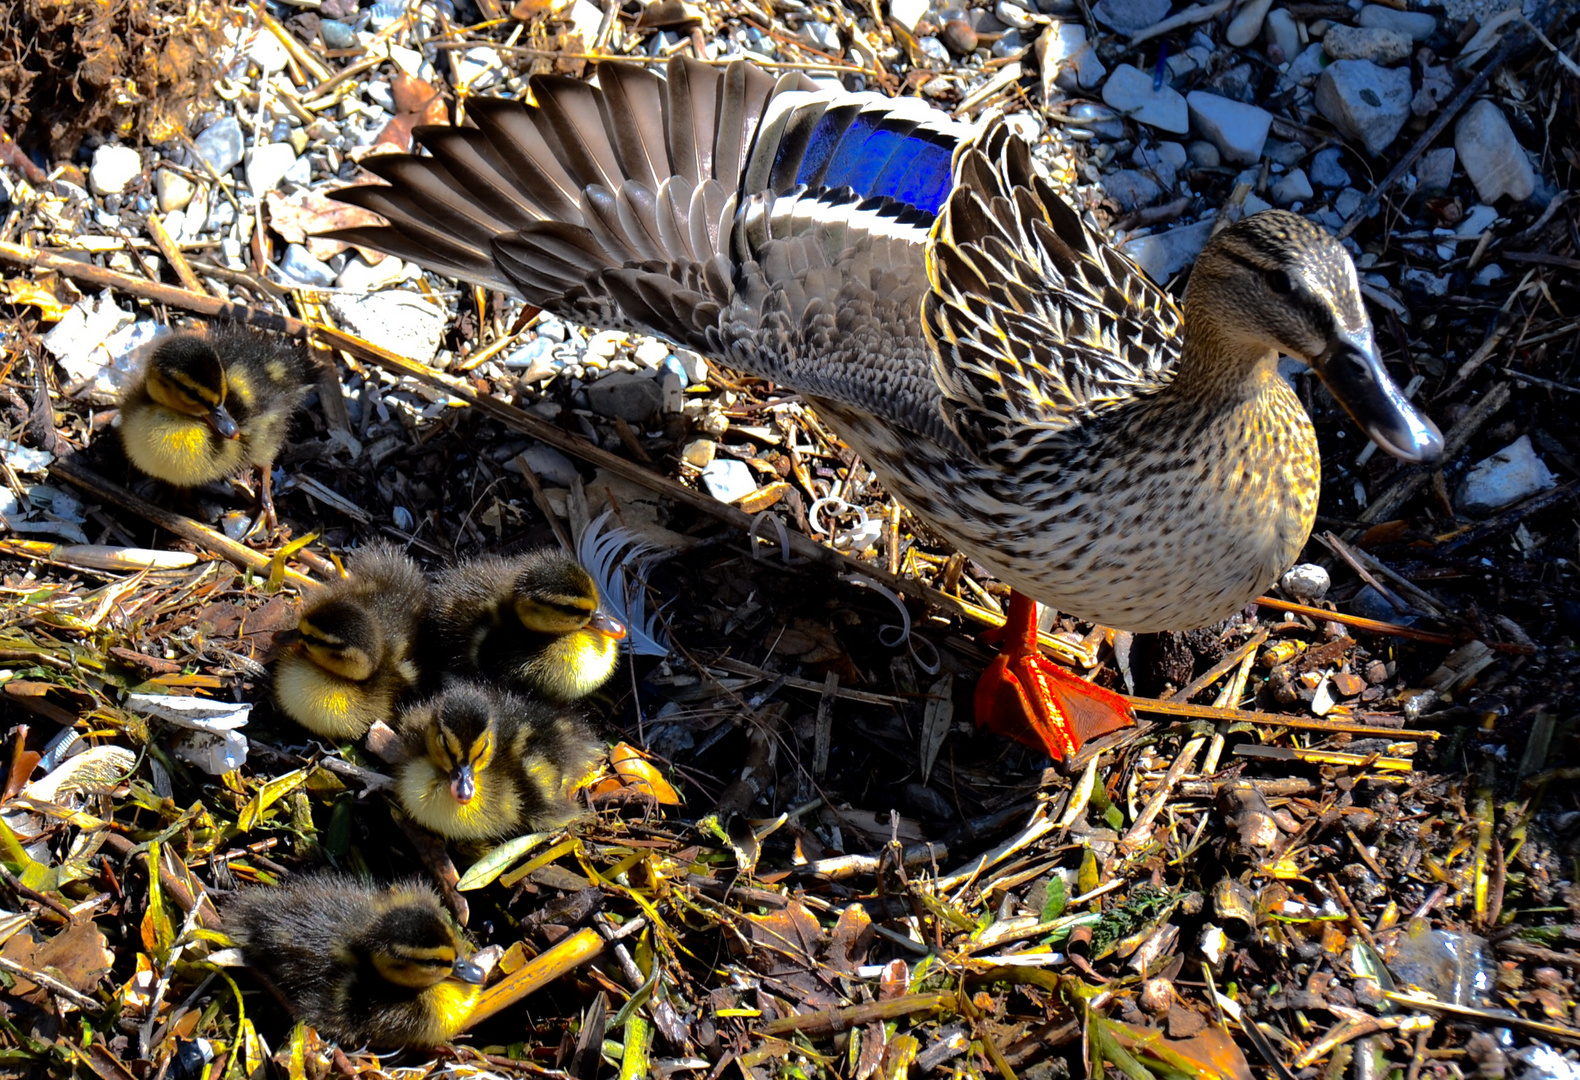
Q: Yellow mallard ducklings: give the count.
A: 5